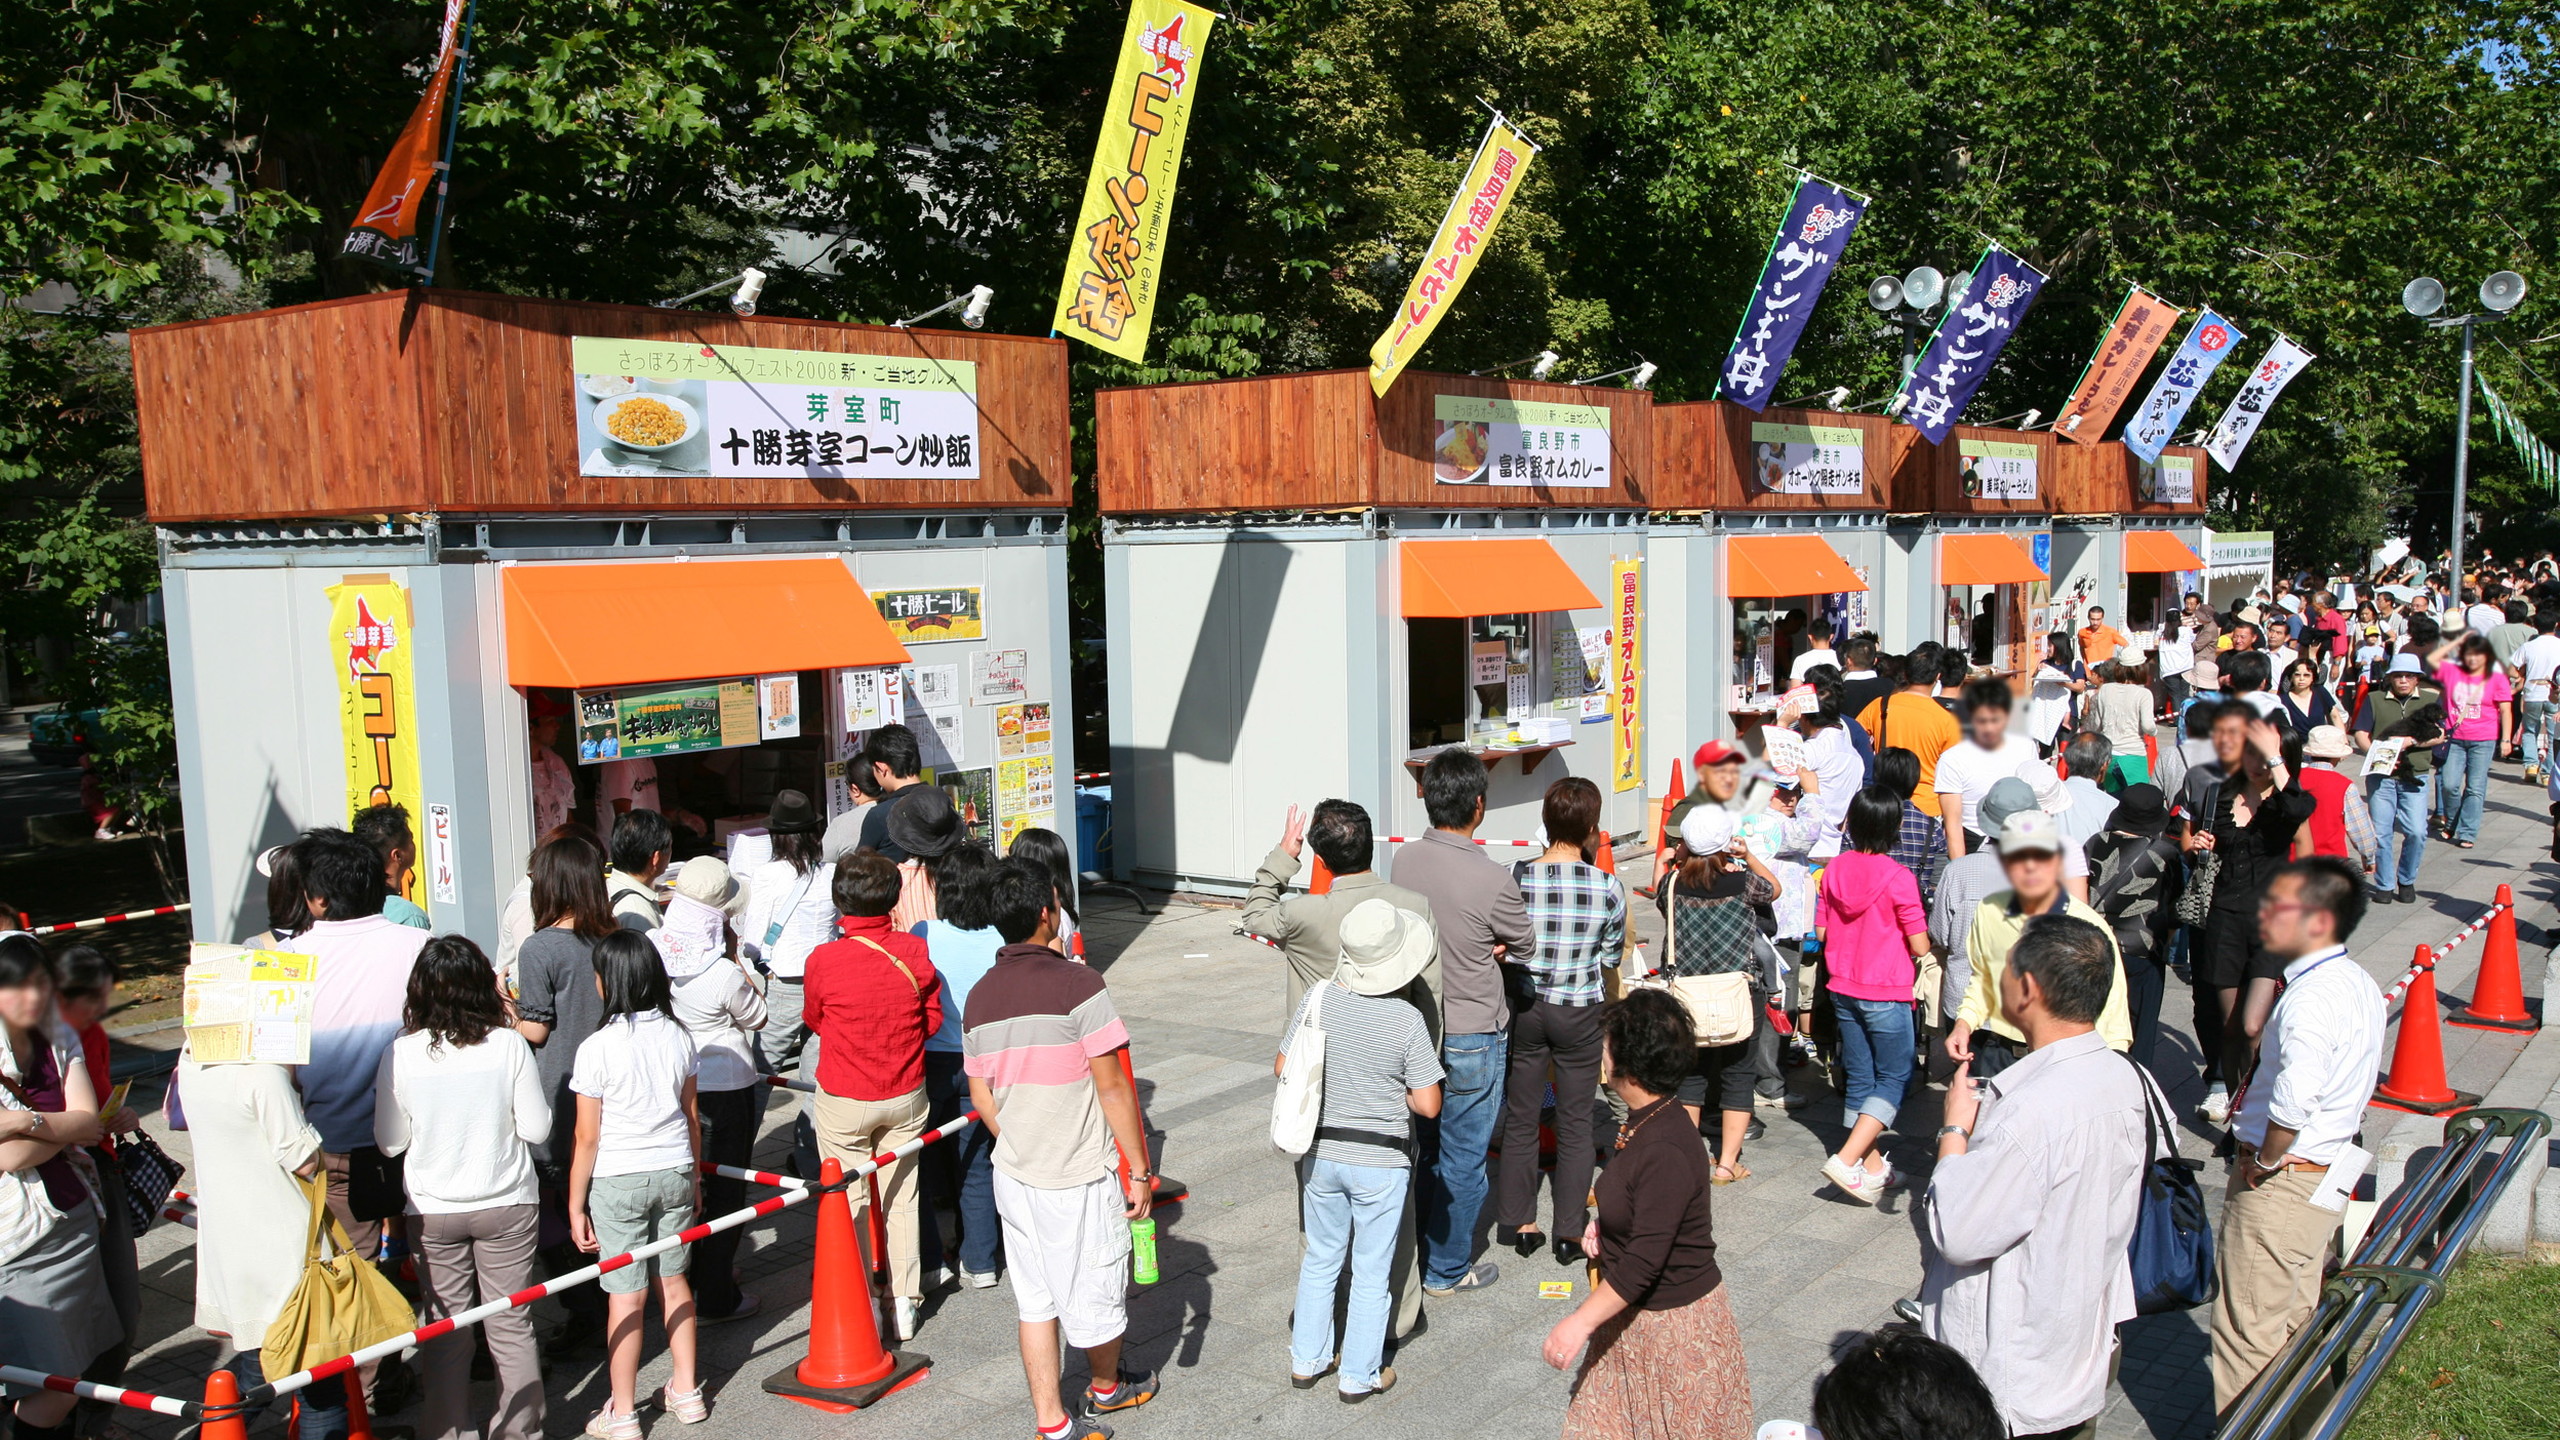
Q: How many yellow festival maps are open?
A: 1